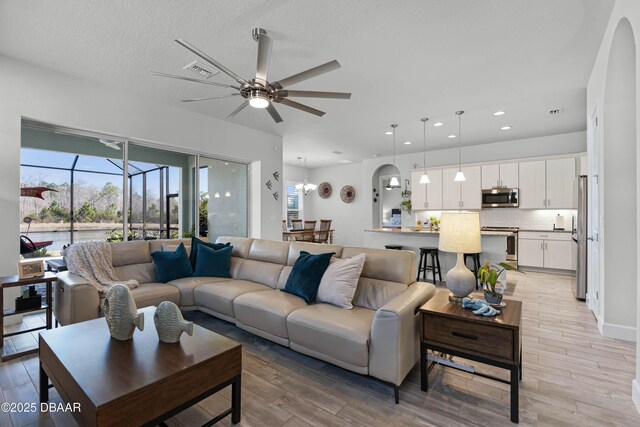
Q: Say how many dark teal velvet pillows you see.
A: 4